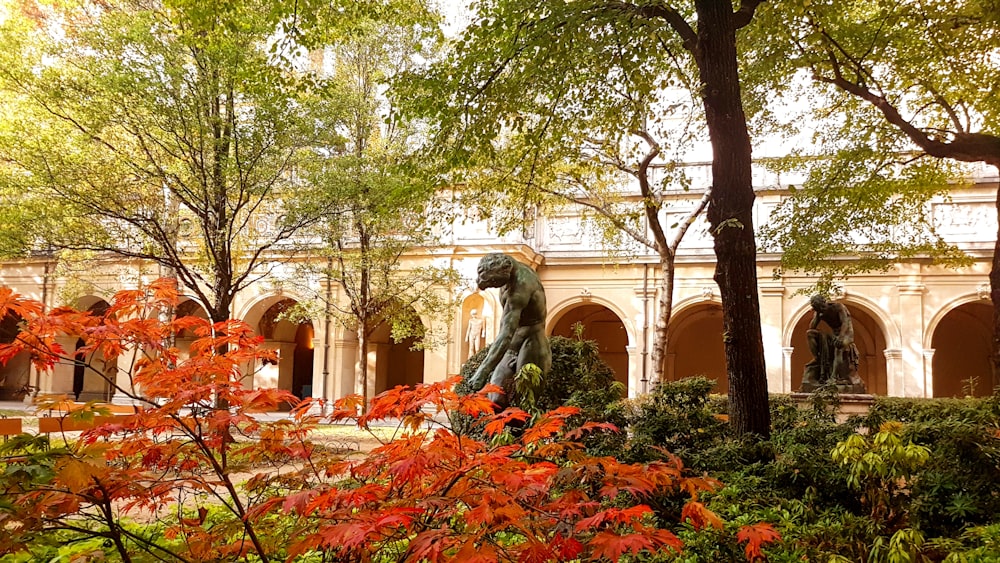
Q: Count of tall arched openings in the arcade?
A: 9